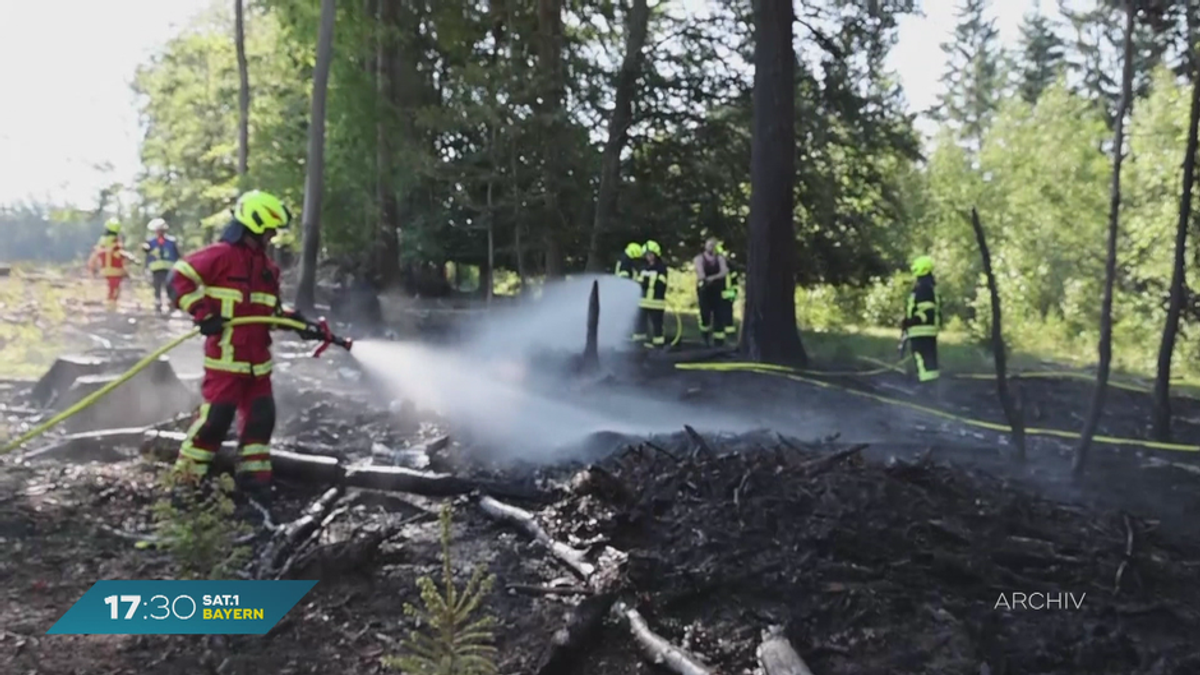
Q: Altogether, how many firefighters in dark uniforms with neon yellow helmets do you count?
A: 4